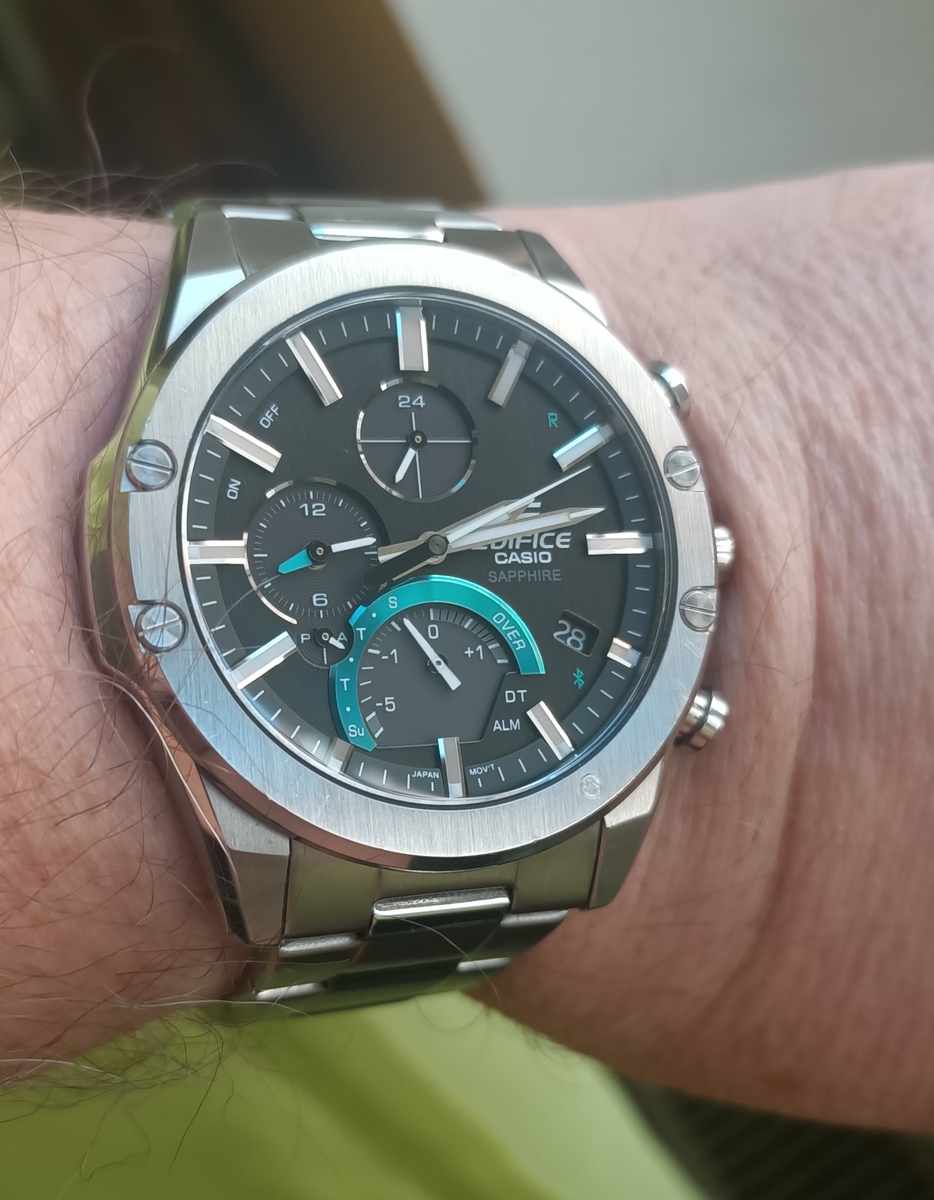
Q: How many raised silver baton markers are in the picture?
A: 12